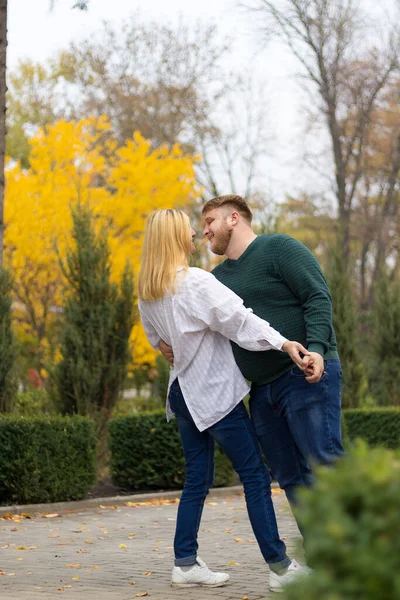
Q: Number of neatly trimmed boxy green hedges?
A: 3